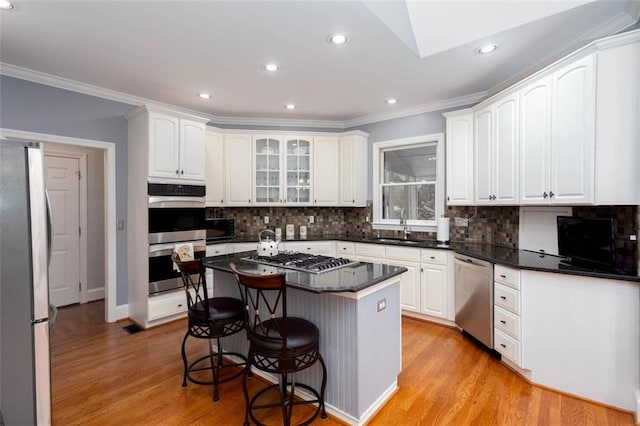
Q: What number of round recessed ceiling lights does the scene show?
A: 7